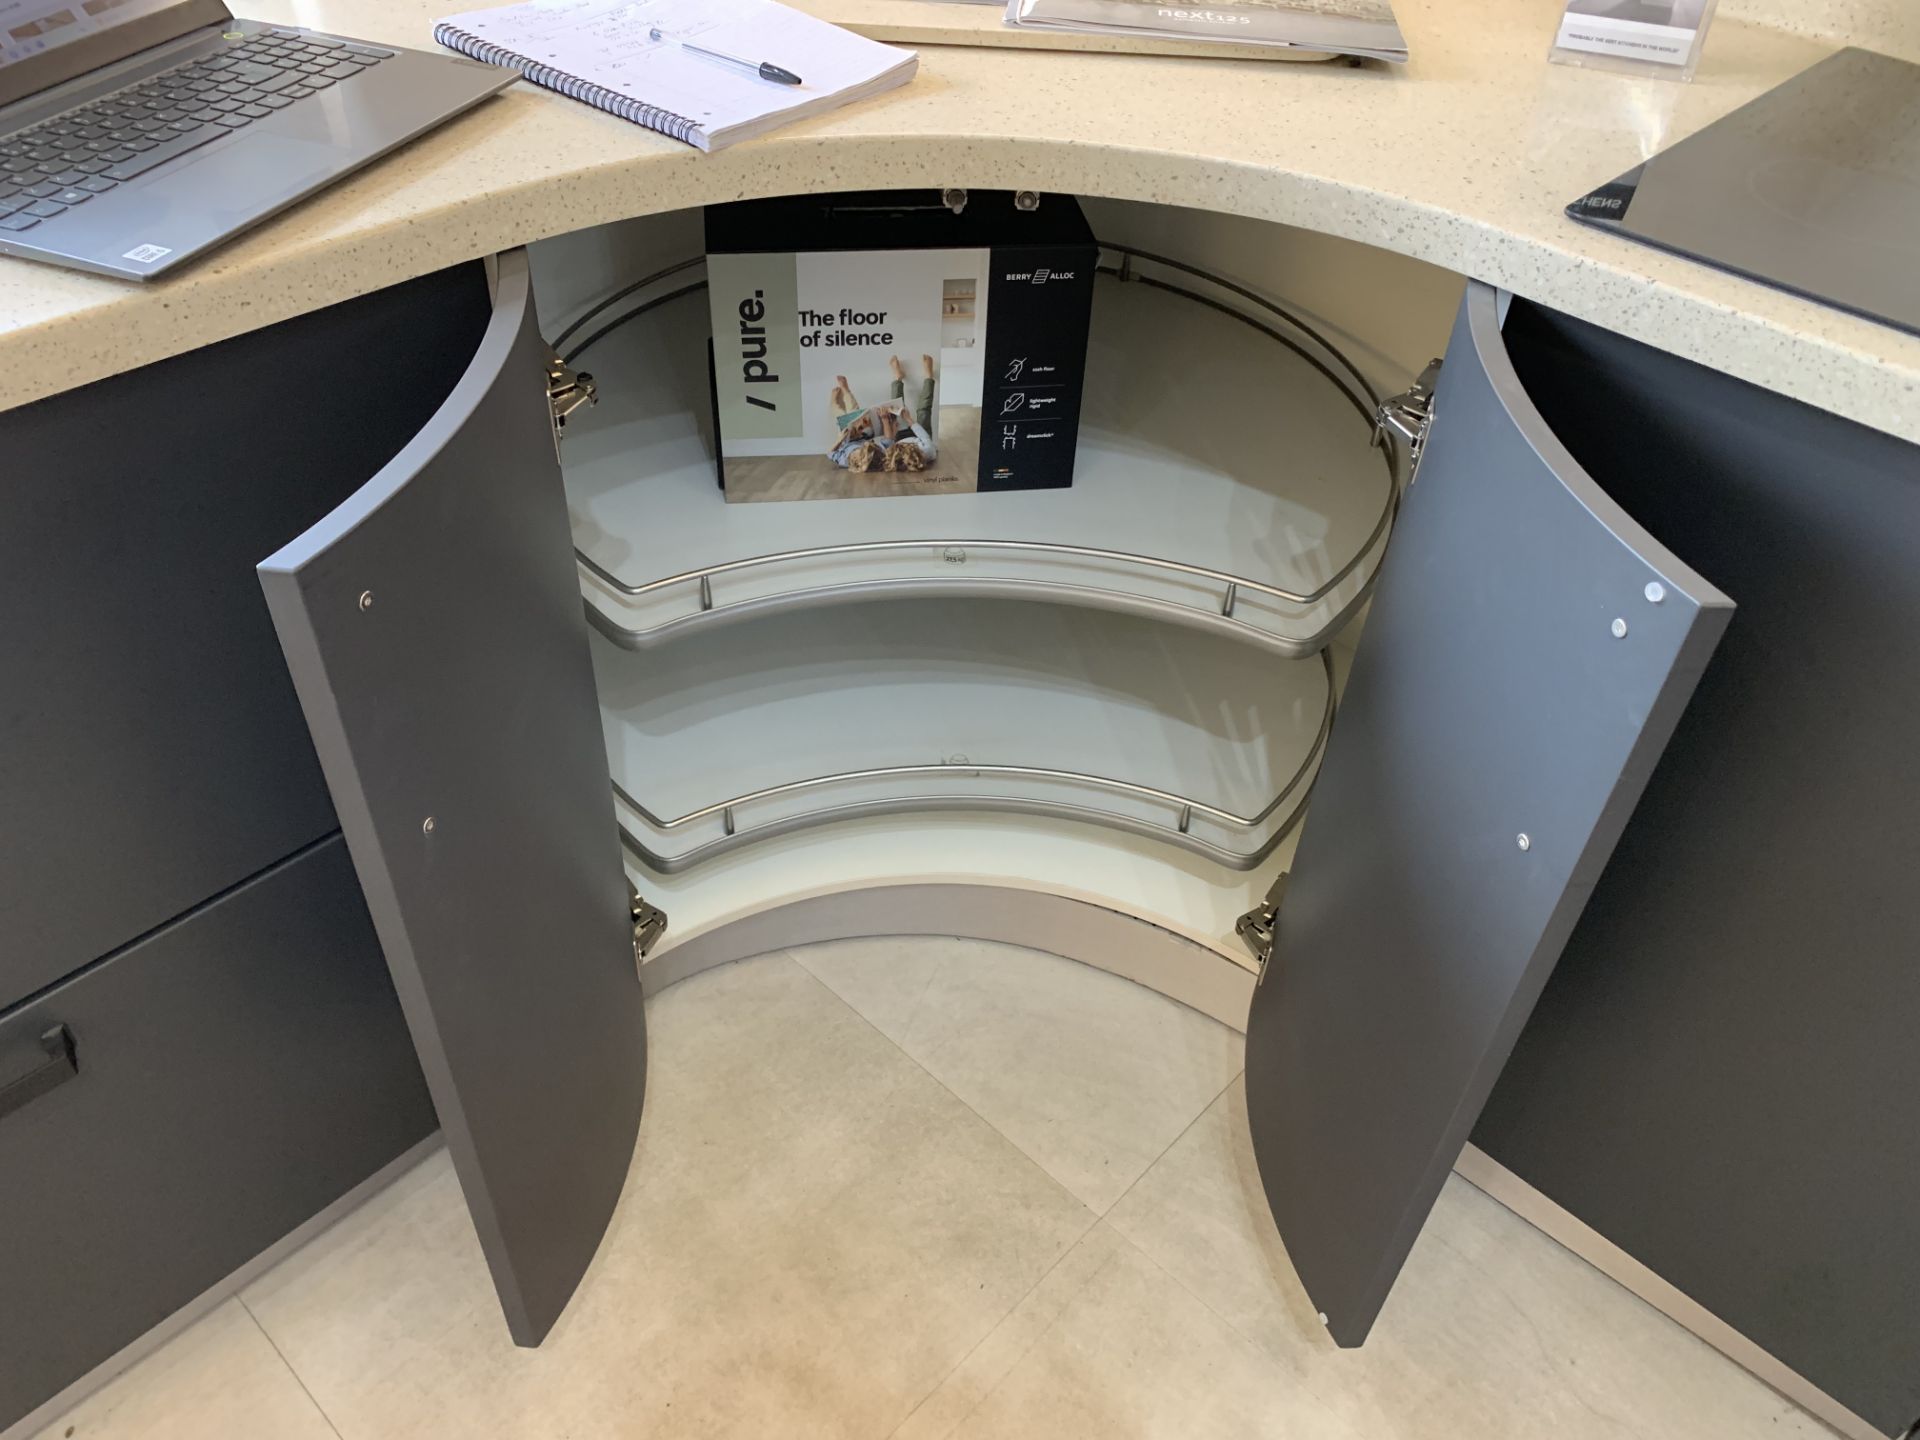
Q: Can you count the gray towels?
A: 0